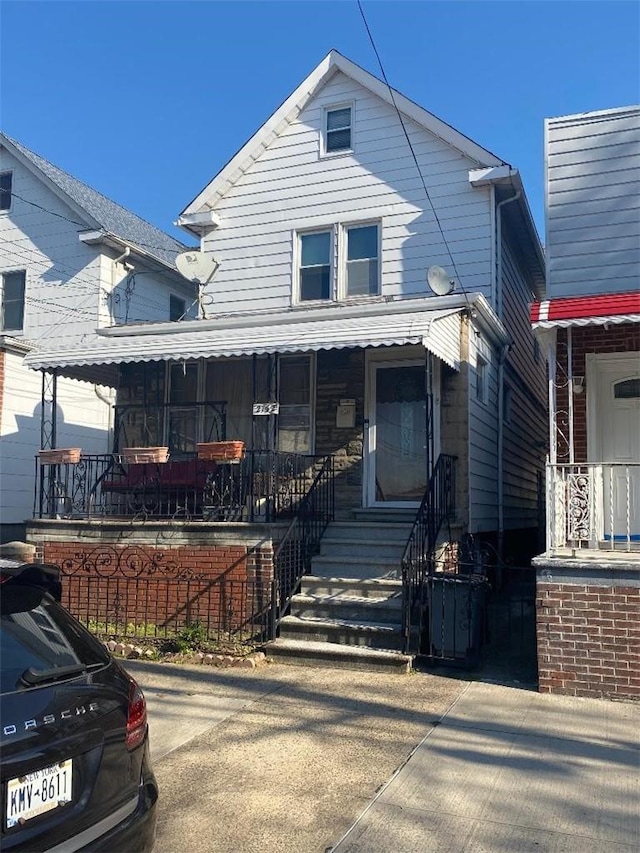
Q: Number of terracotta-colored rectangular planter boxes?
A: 3